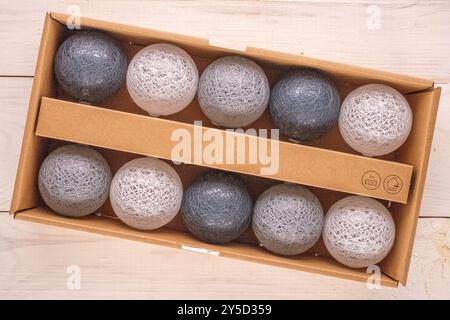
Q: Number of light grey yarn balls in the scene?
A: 3